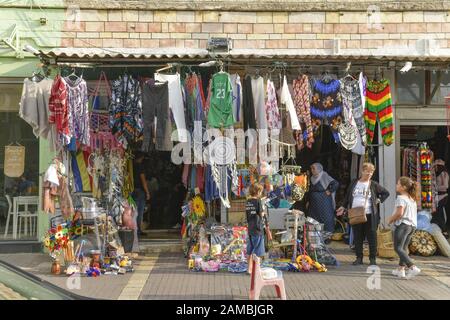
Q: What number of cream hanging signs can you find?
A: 1